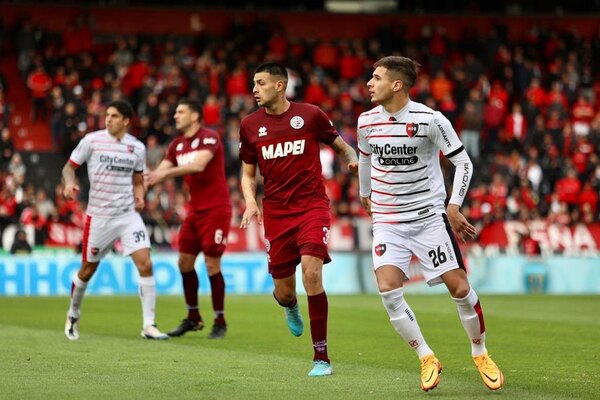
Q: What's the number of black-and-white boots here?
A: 2